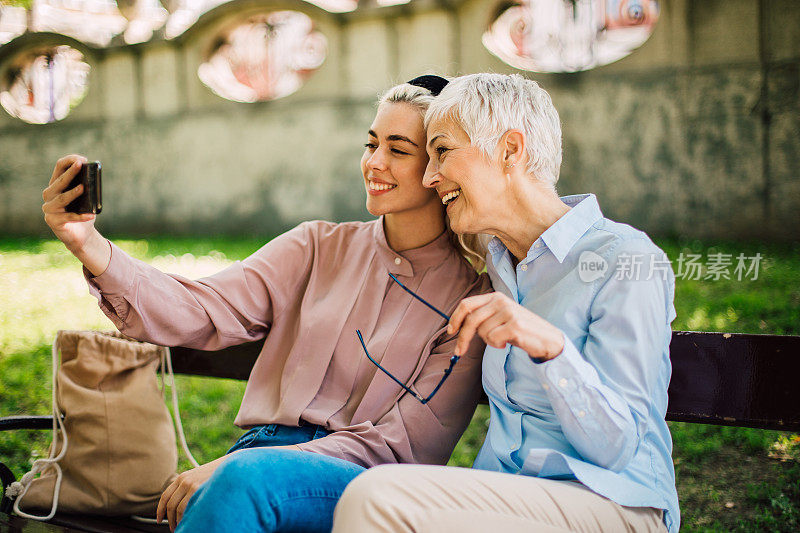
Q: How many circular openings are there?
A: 3